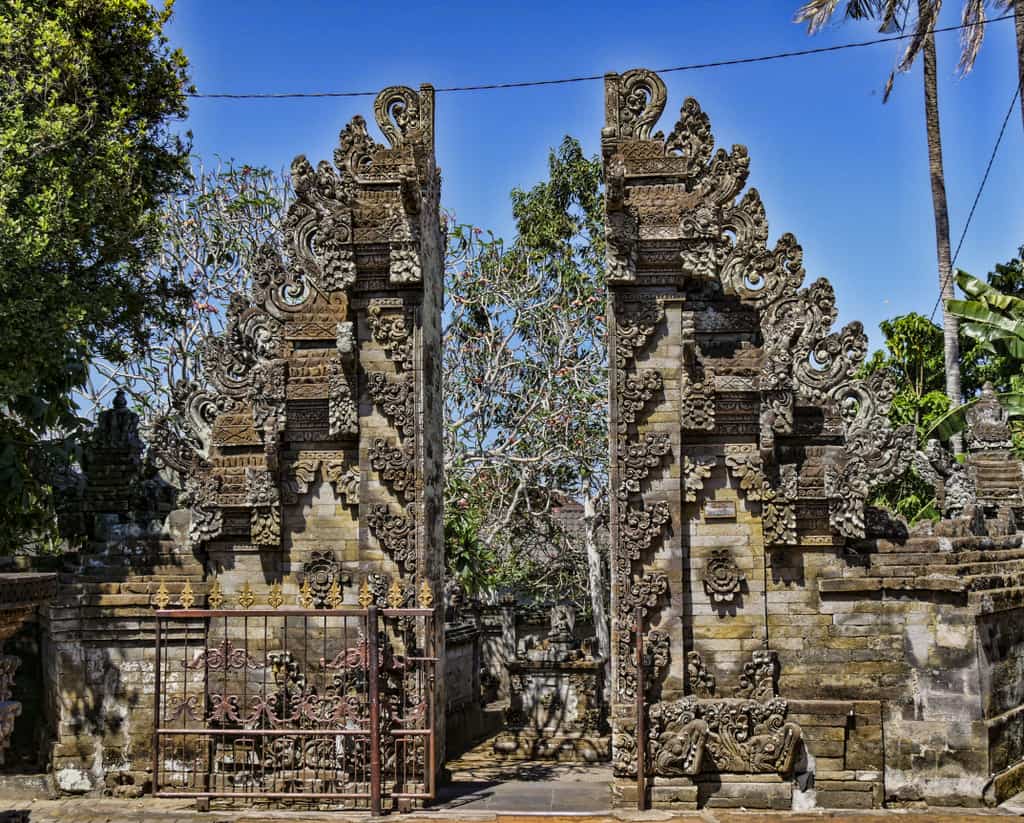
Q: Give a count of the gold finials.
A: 10